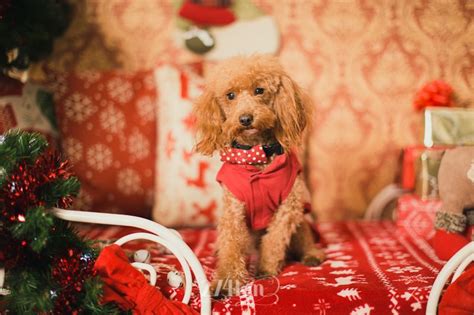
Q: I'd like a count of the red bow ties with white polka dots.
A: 1